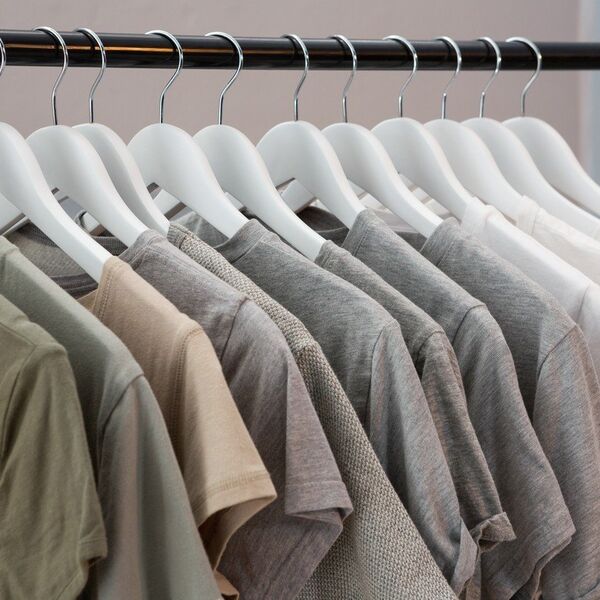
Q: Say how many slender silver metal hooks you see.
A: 11